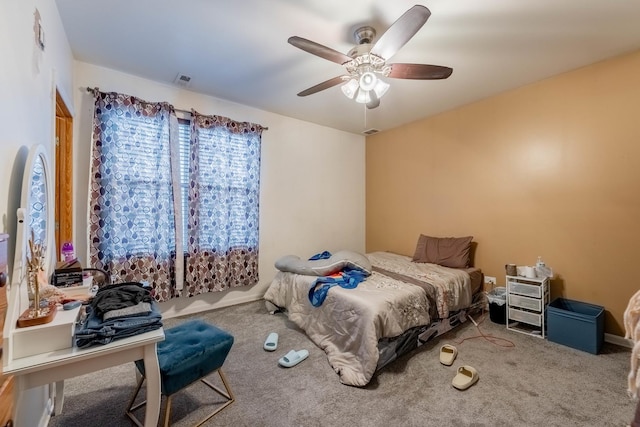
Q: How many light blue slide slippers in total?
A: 2